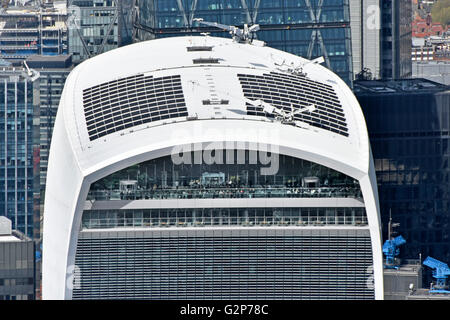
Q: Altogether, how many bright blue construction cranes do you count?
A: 2